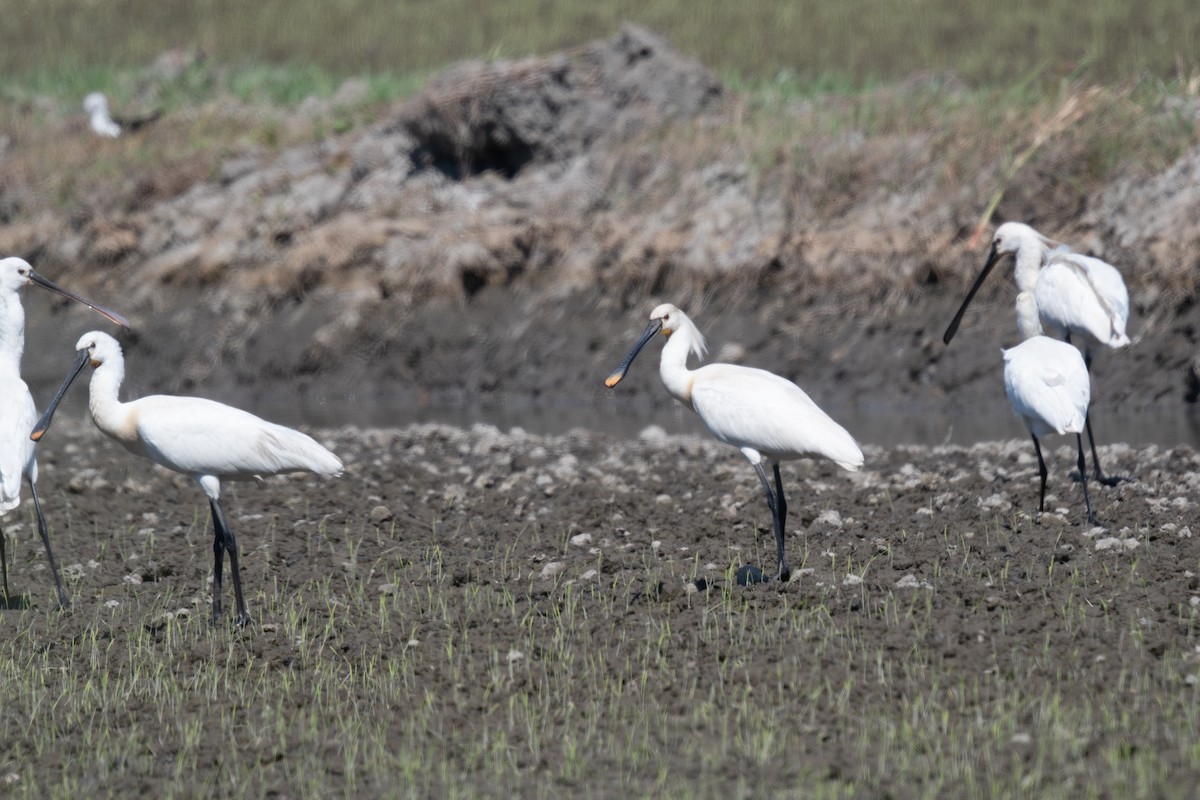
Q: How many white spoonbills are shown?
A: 5